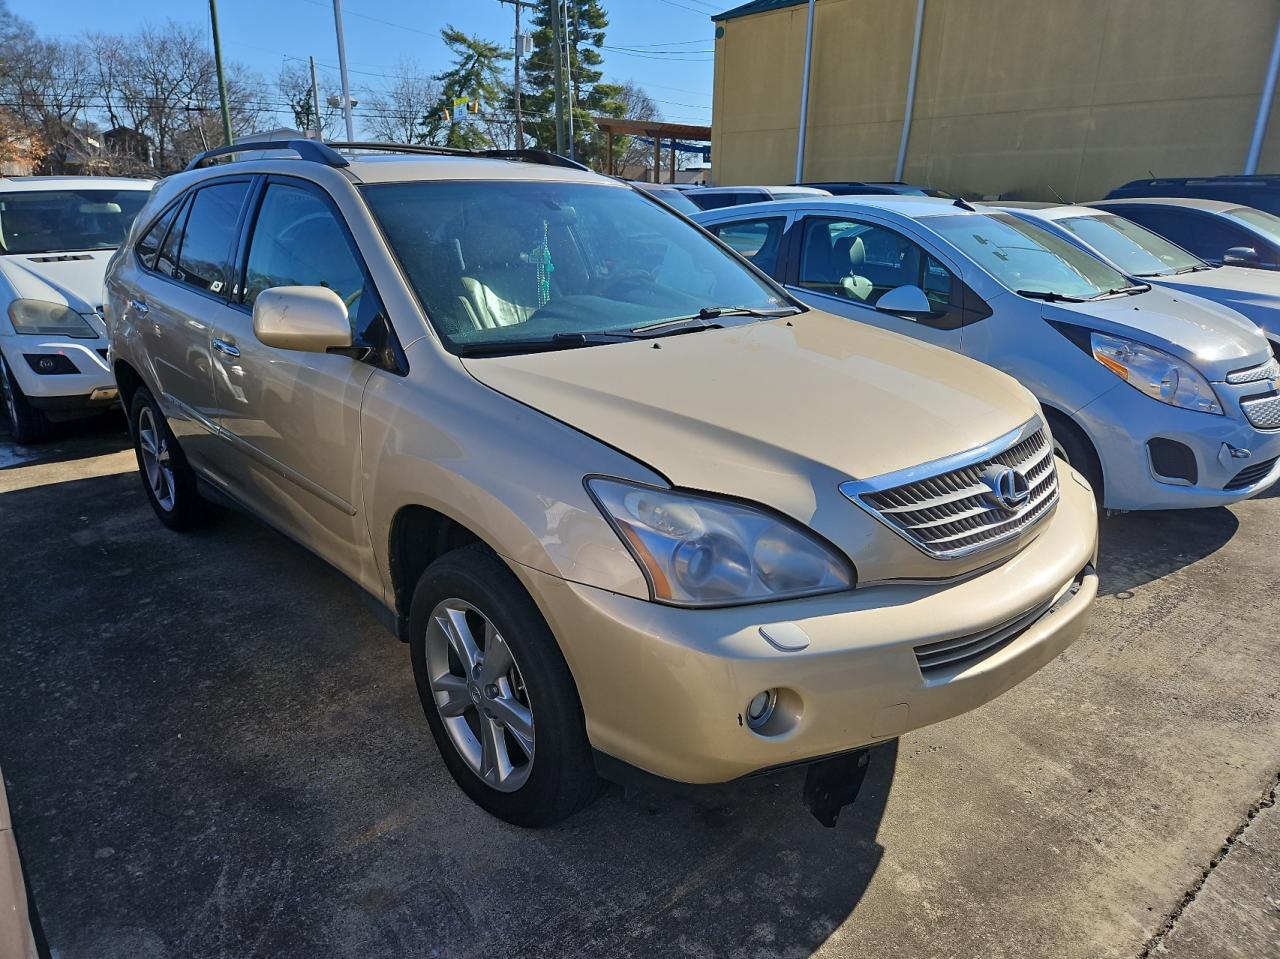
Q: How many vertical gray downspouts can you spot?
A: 3